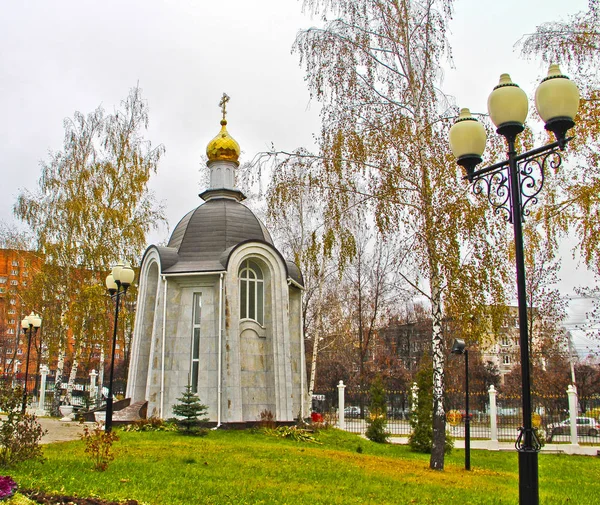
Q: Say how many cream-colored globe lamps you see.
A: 9